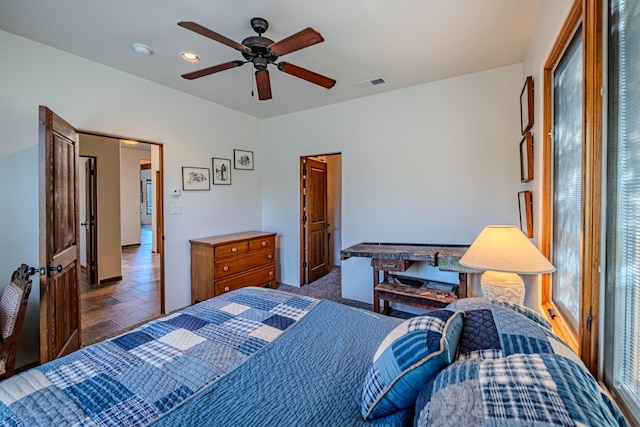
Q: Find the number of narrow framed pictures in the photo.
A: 3